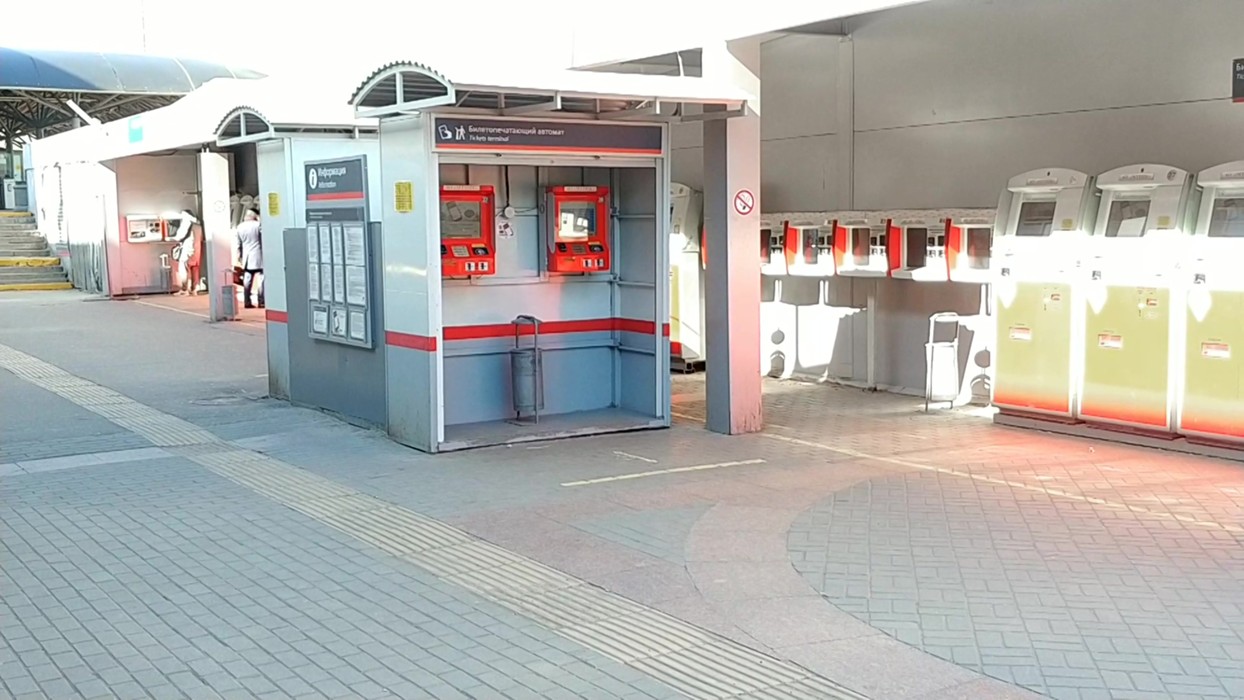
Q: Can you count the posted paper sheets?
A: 11